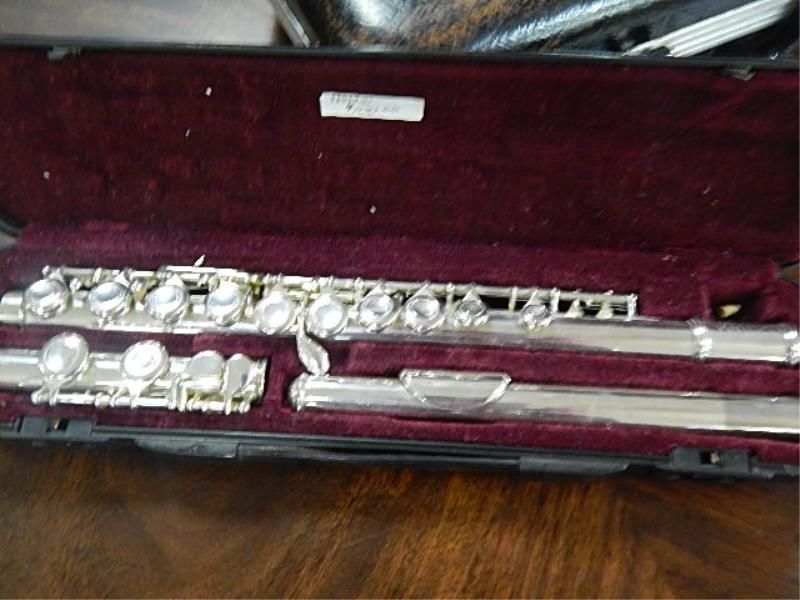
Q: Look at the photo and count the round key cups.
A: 12